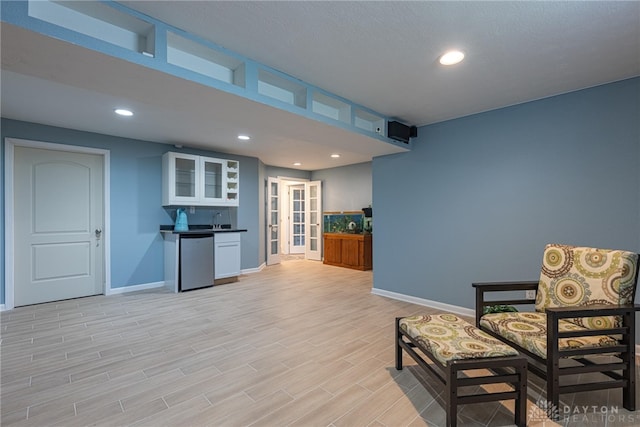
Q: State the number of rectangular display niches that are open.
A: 5